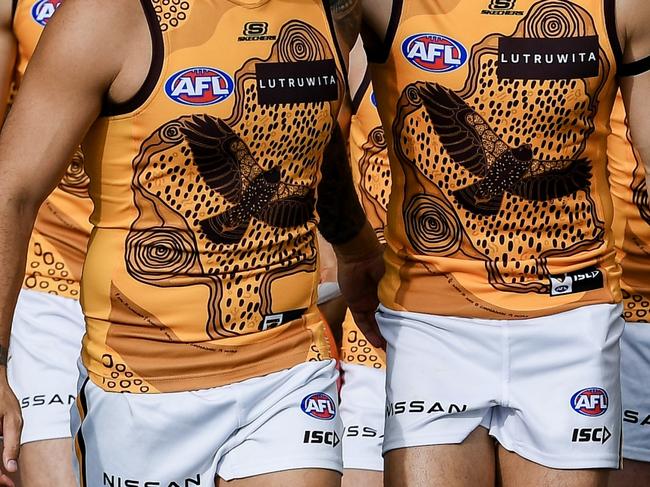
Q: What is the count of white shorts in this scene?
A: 5